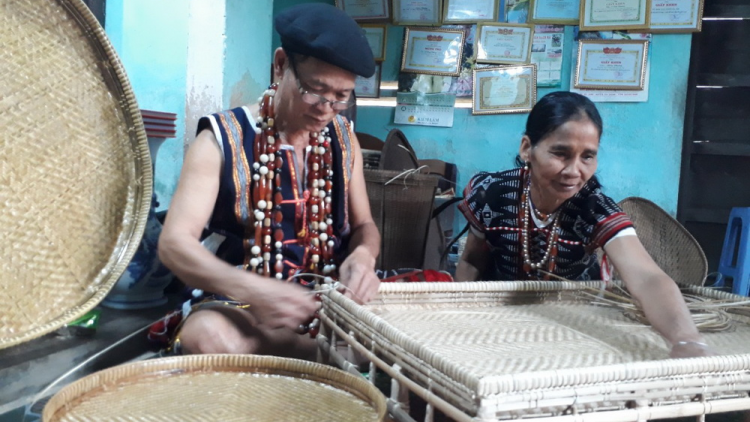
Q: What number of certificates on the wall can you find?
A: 12